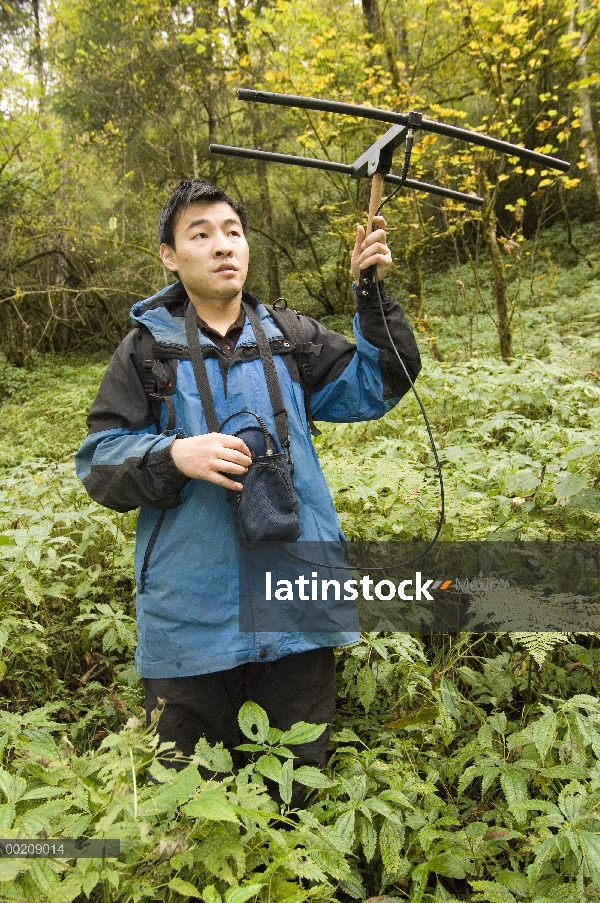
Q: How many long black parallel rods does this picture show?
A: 2